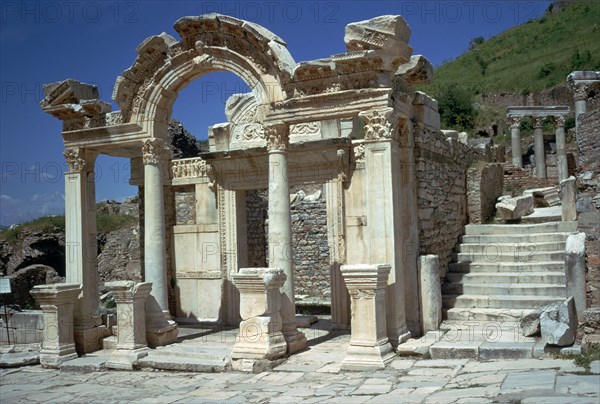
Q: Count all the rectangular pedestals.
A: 4